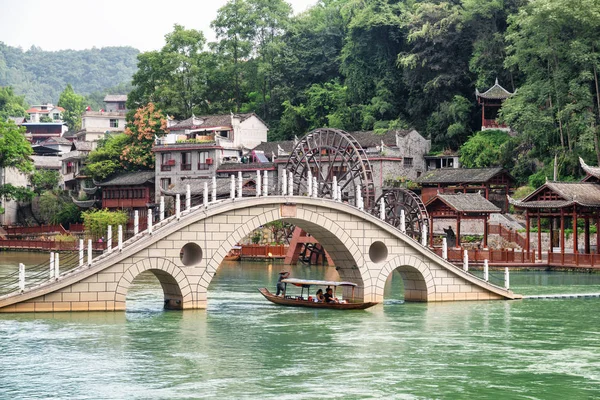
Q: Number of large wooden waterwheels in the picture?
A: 2